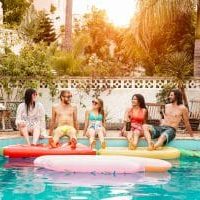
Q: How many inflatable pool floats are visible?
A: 3